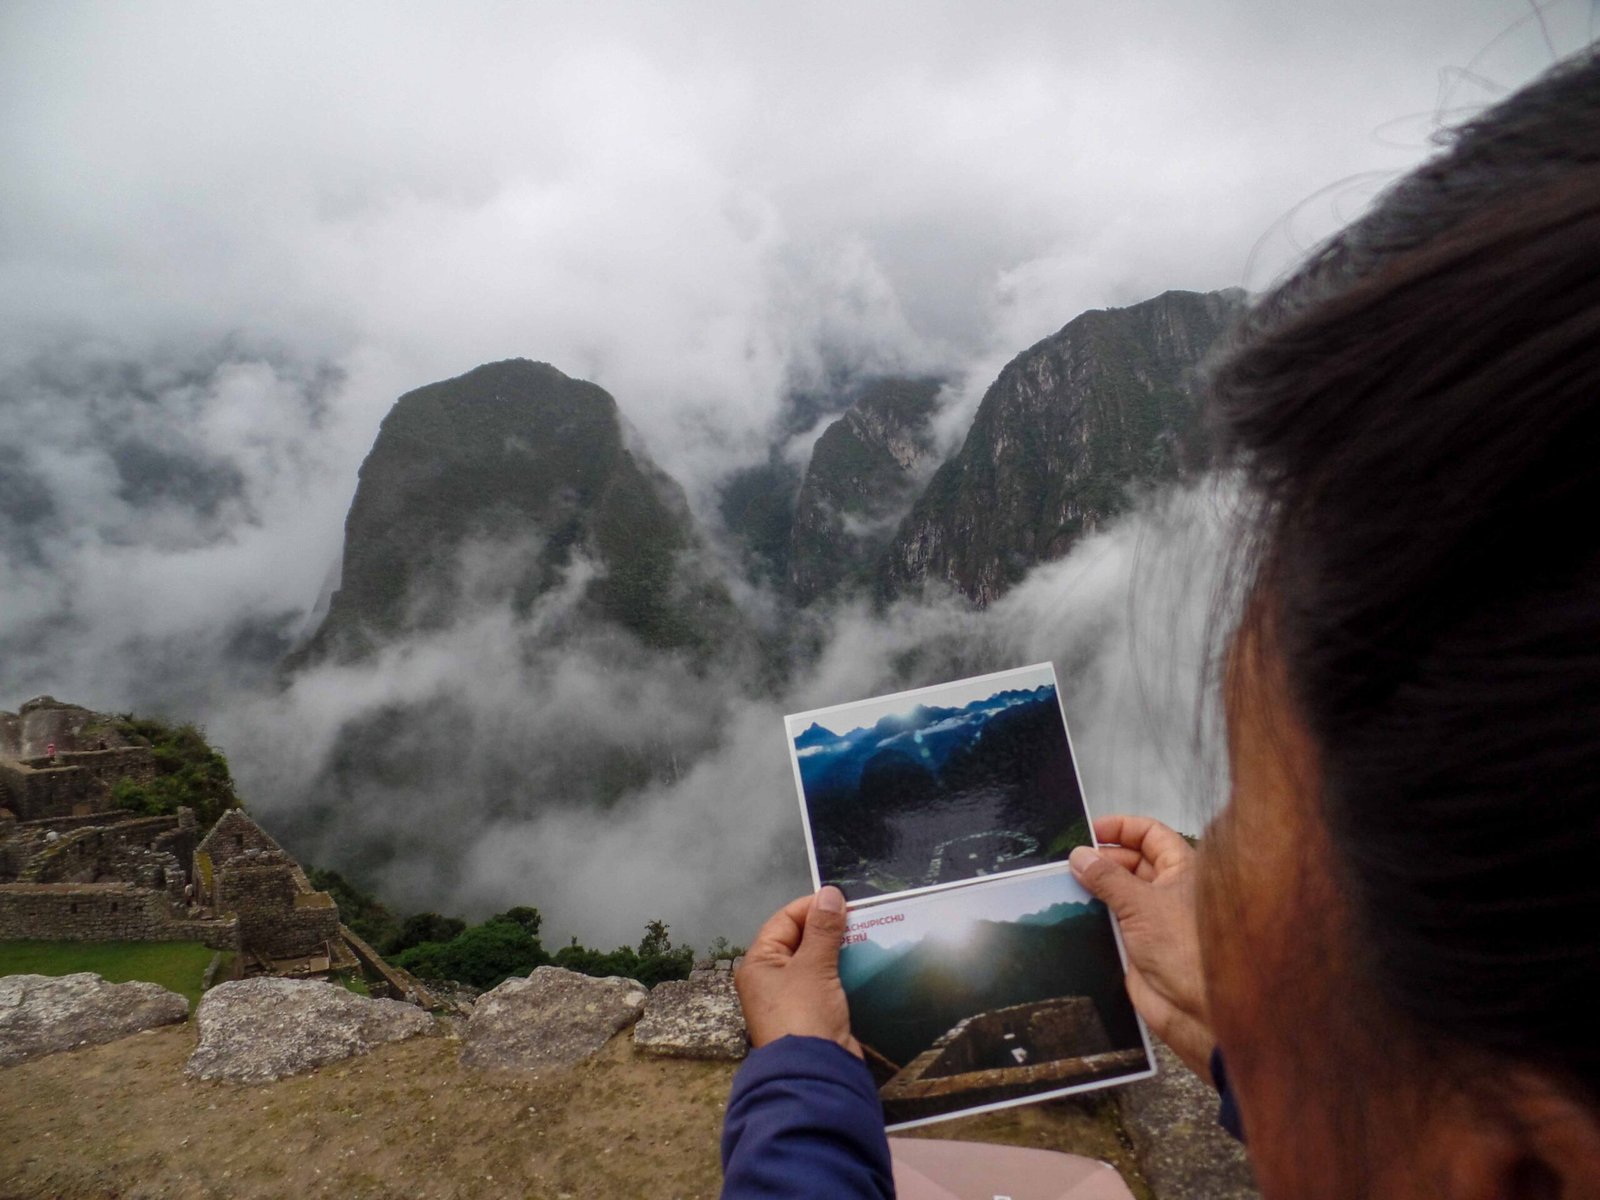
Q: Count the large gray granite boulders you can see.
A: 4